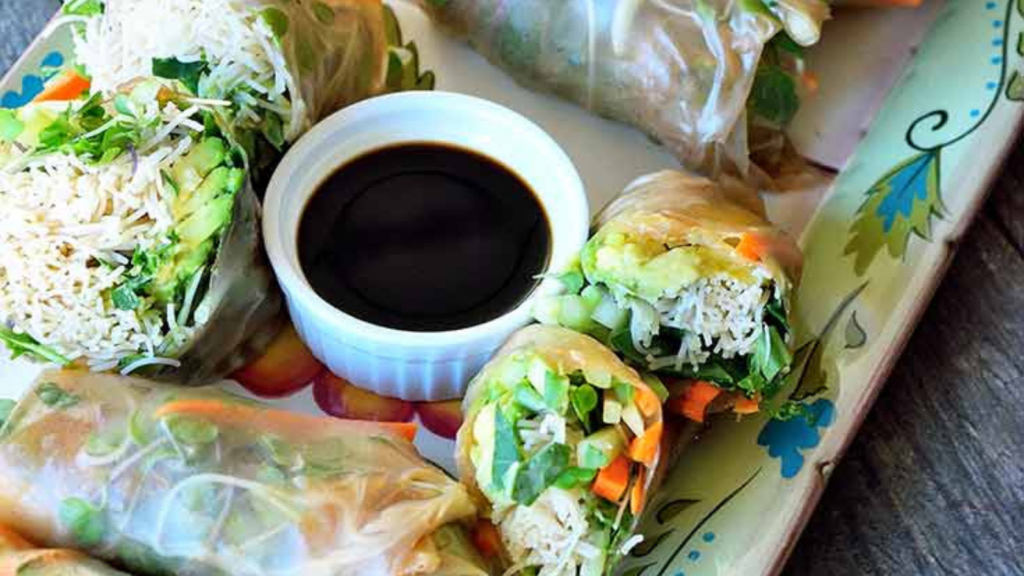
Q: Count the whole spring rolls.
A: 2